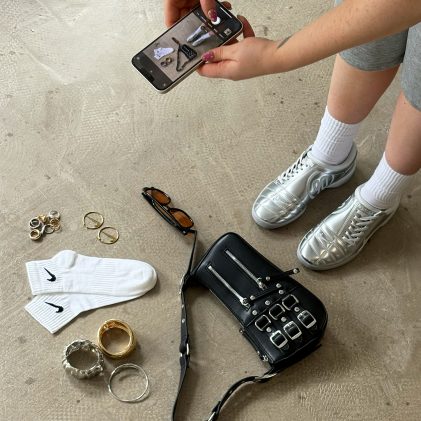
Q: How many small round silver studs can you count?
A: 10